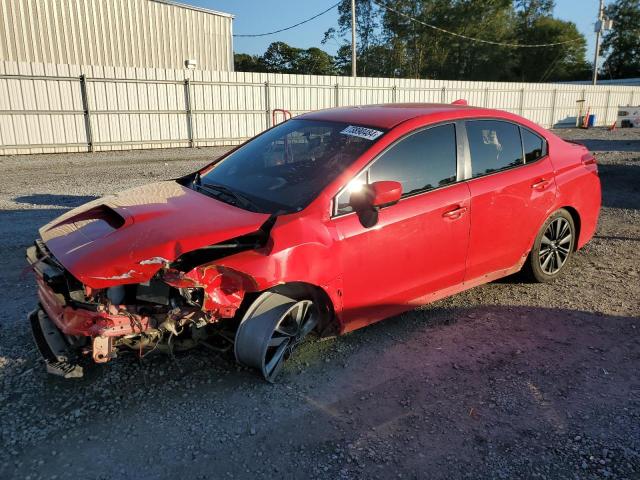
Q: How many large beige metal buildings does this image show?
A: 1